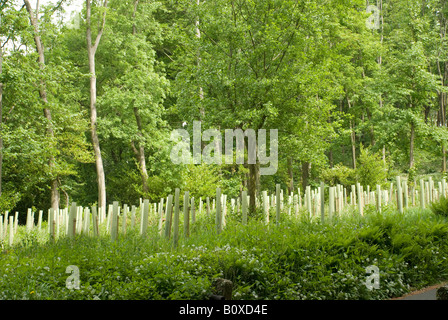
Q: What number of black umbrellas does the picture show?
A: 0